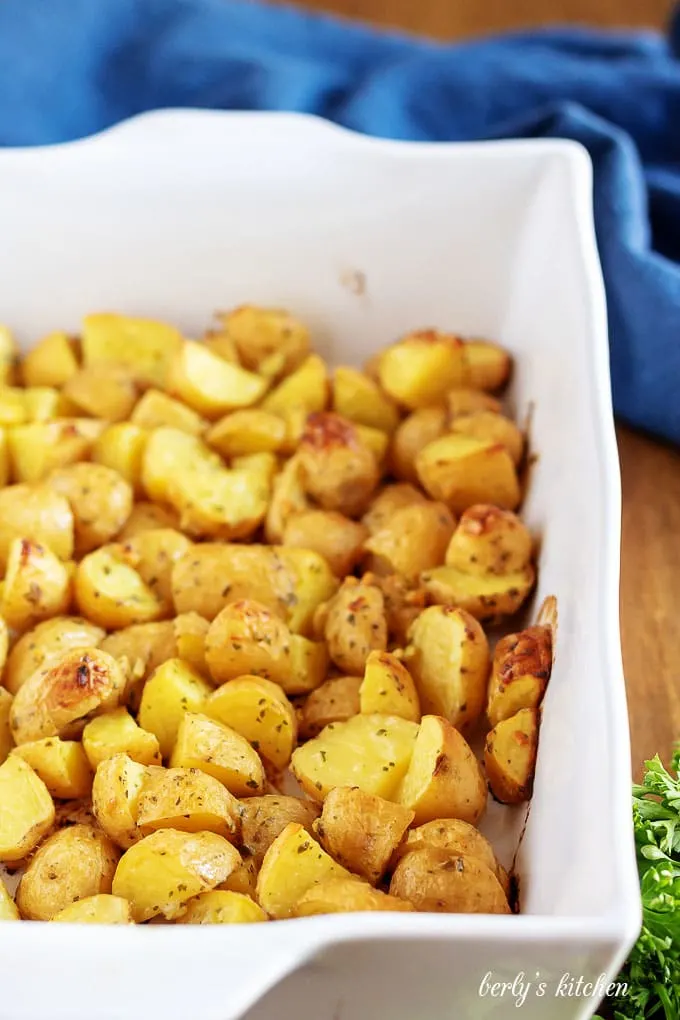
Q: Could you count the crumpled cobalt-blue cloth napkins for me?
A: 1